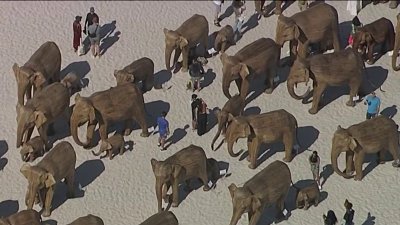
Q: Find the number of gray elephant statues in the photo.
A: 0